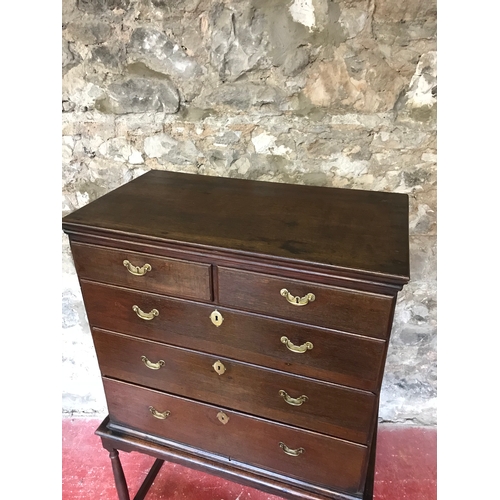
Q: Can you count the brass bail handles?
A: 8